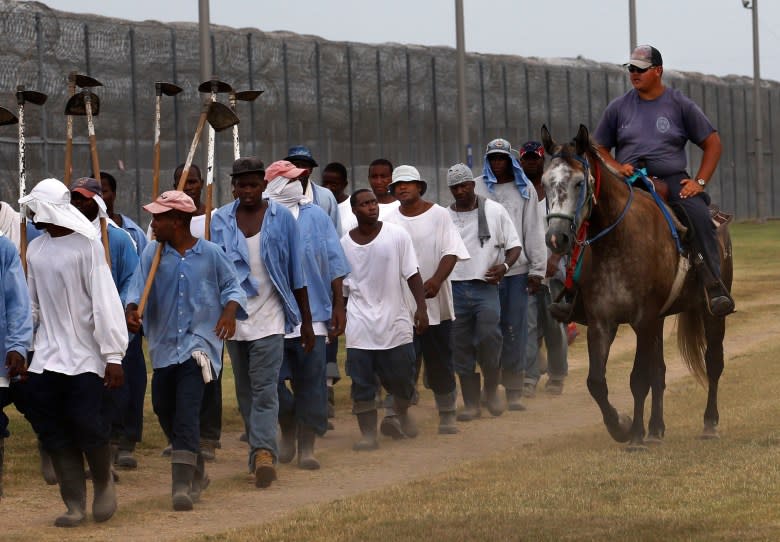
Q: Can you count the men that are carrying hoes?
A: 8